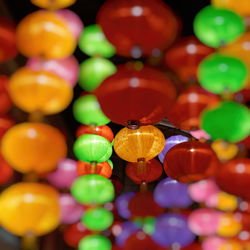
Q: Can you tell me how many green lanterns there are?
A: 10